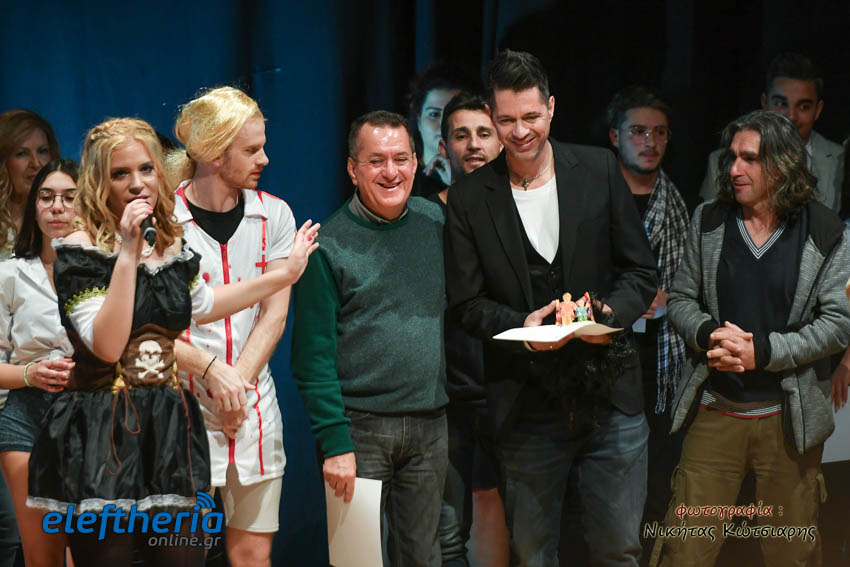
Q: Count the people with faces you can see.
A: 11